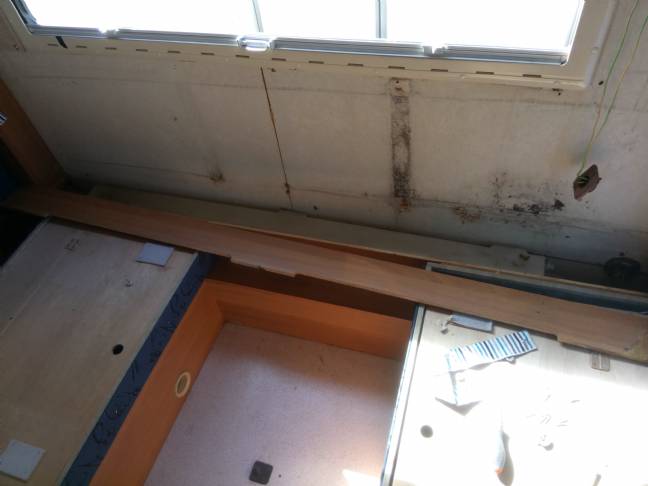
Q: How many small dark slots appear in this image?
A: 14